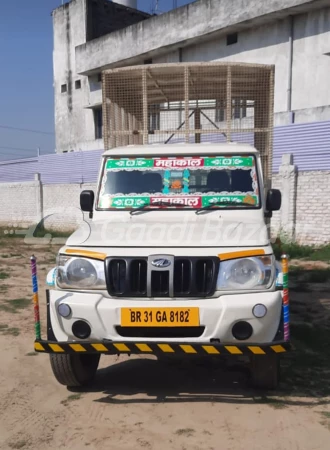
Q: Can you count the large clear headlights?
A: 2